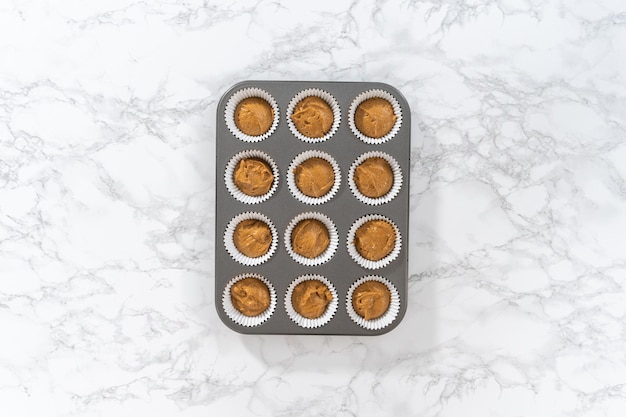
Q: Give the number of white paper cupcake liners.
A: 12